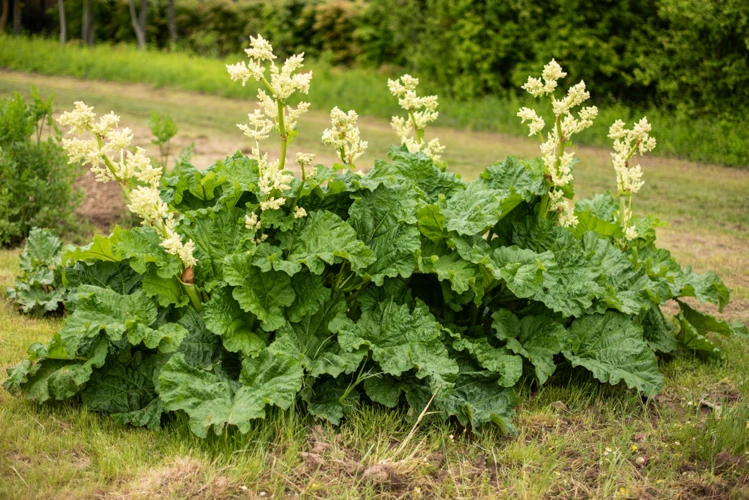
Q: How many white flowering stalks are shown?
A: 6